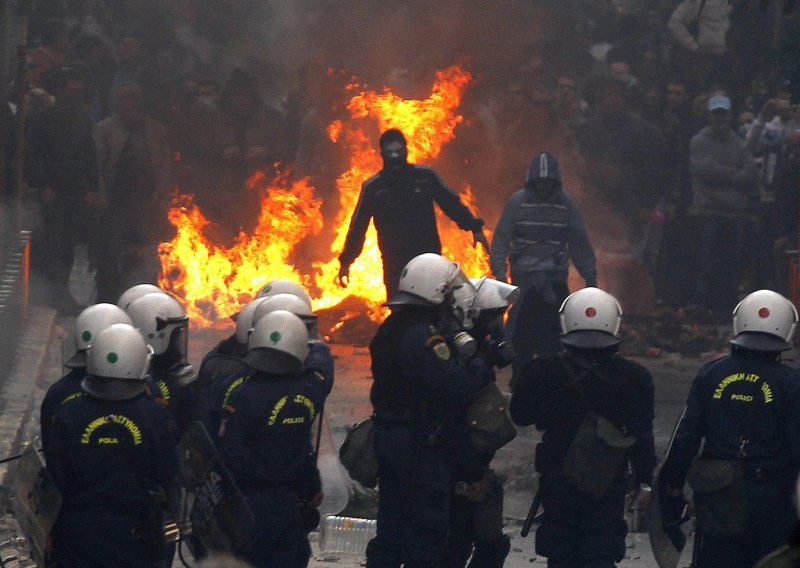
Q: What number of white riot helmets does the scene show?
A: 12